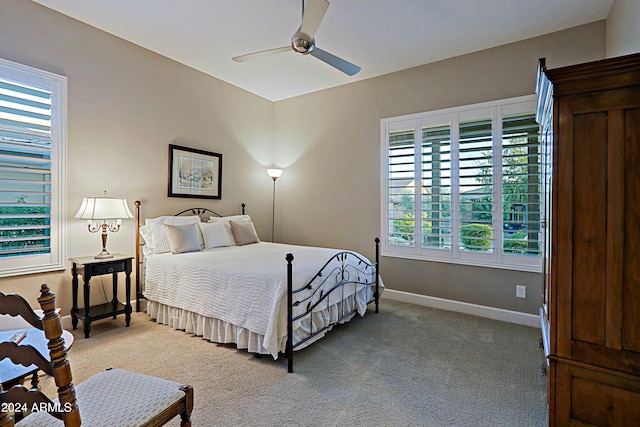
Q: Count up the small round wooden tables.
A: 1